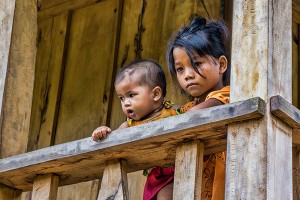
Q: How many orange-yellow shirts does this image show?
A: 2